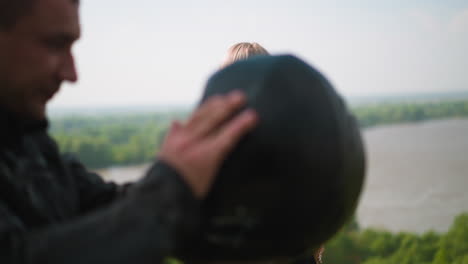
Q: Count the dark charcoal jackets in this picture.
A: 1